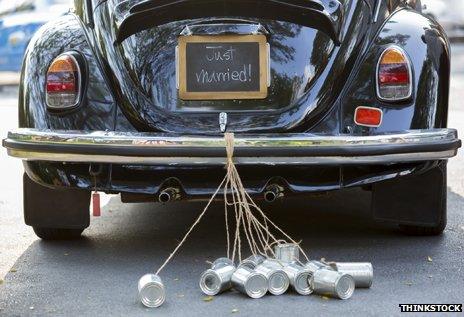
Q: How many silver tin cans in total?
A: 11